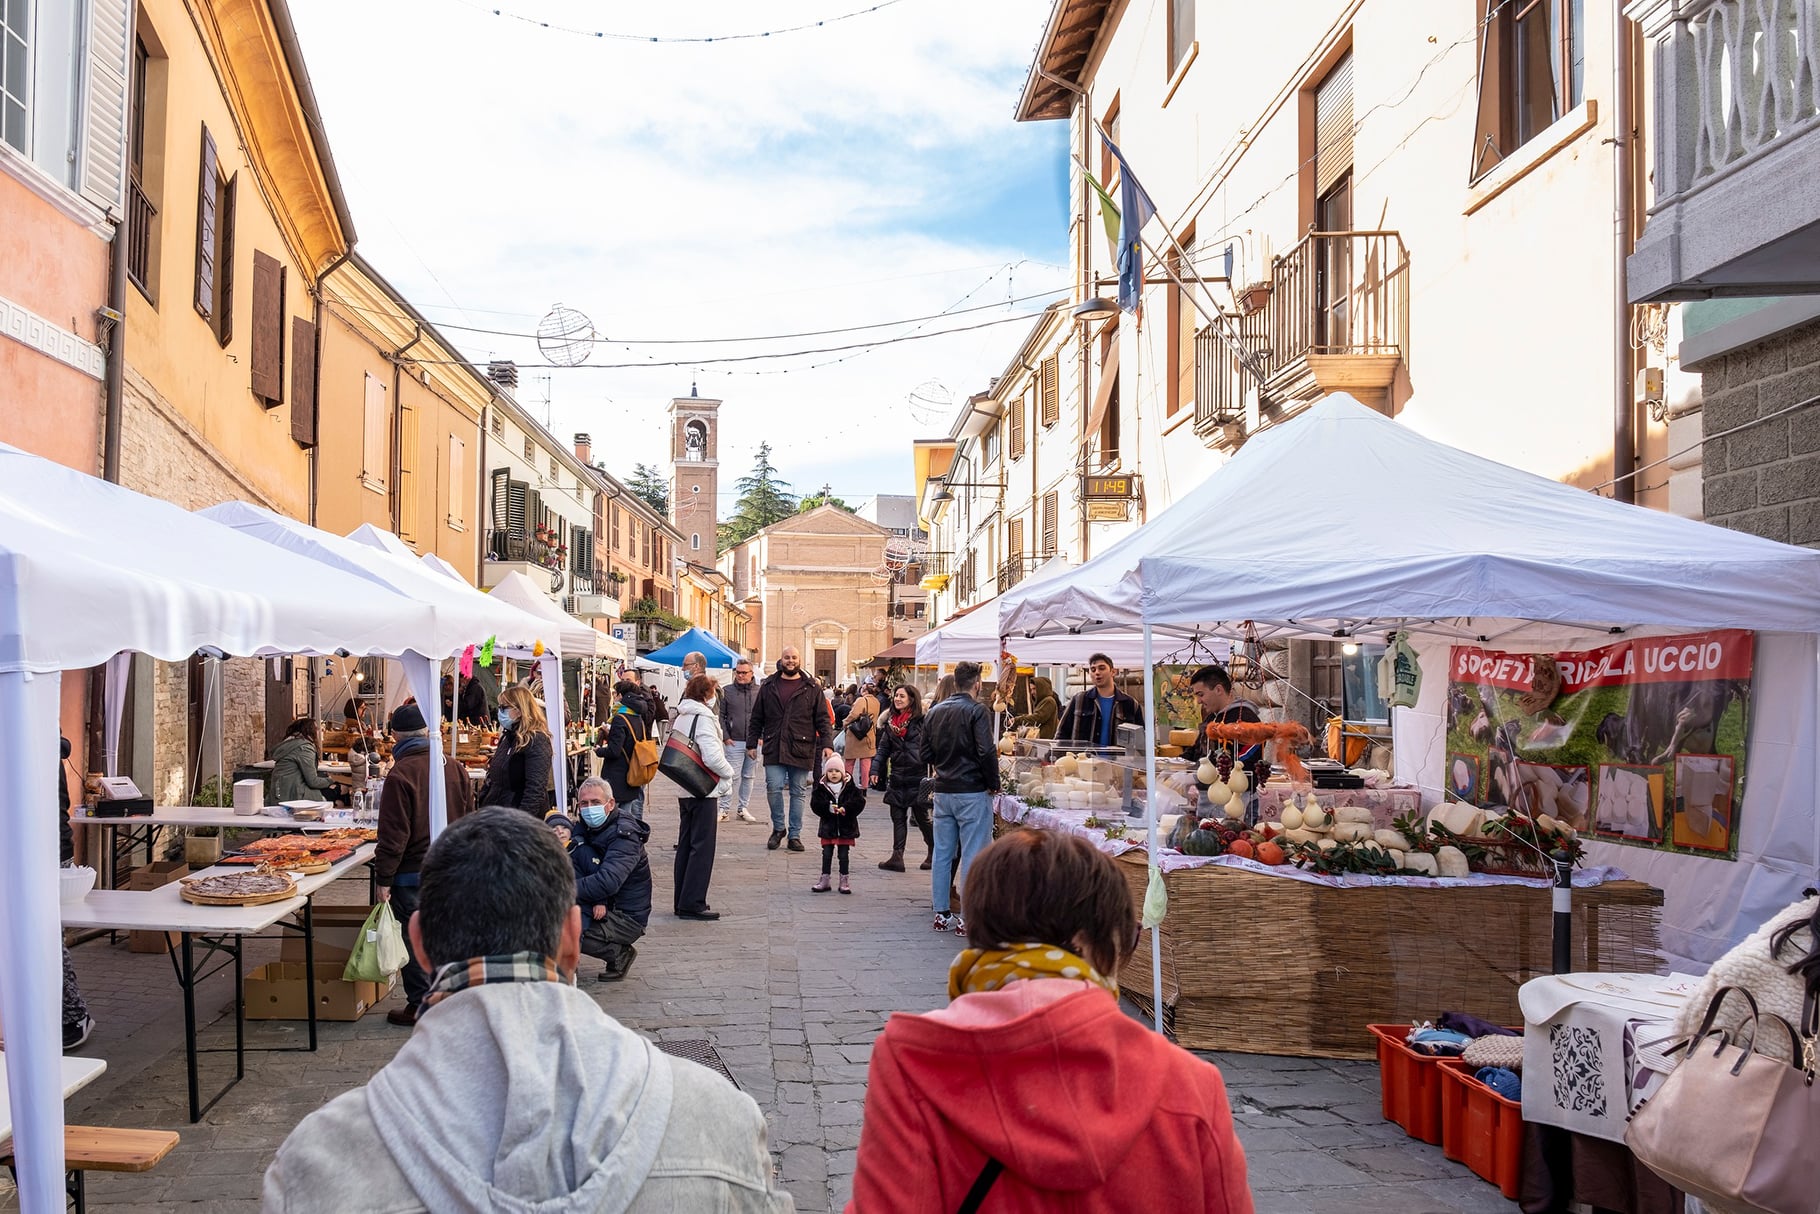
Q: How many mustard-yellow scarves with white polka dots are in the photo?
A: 1